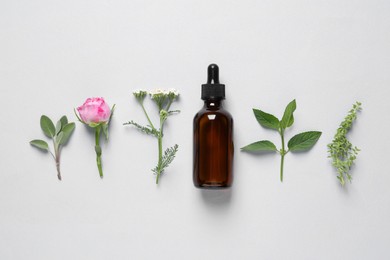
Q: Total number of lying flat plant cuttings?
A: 5